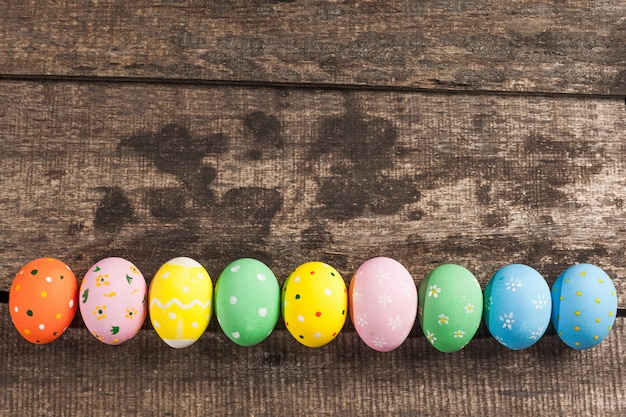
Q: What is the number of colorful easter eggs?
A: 9